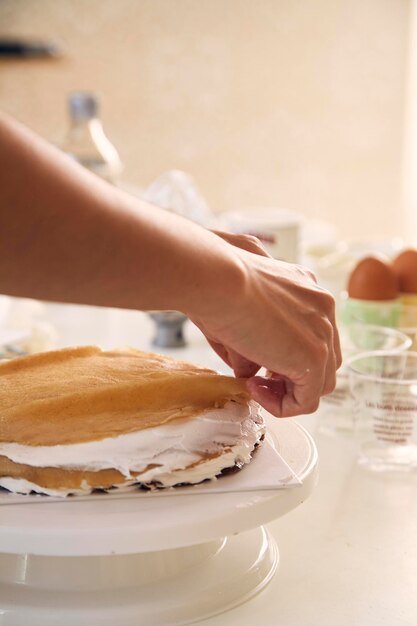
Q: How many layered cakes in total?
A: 1